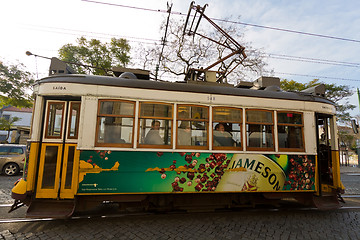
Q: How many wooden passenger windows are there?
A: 6